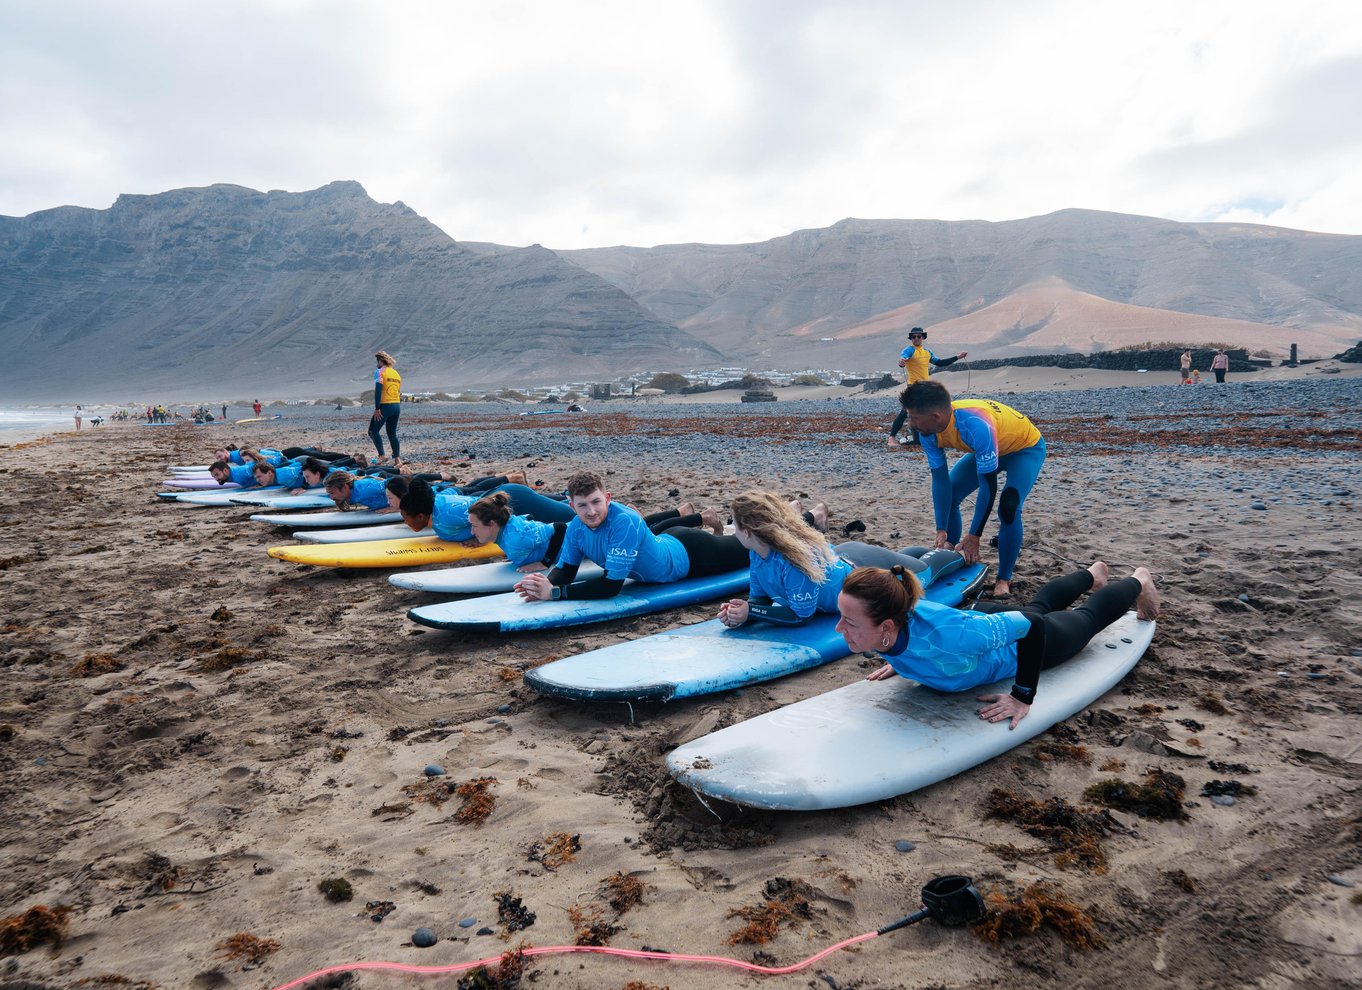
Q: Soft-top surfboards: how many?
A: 14